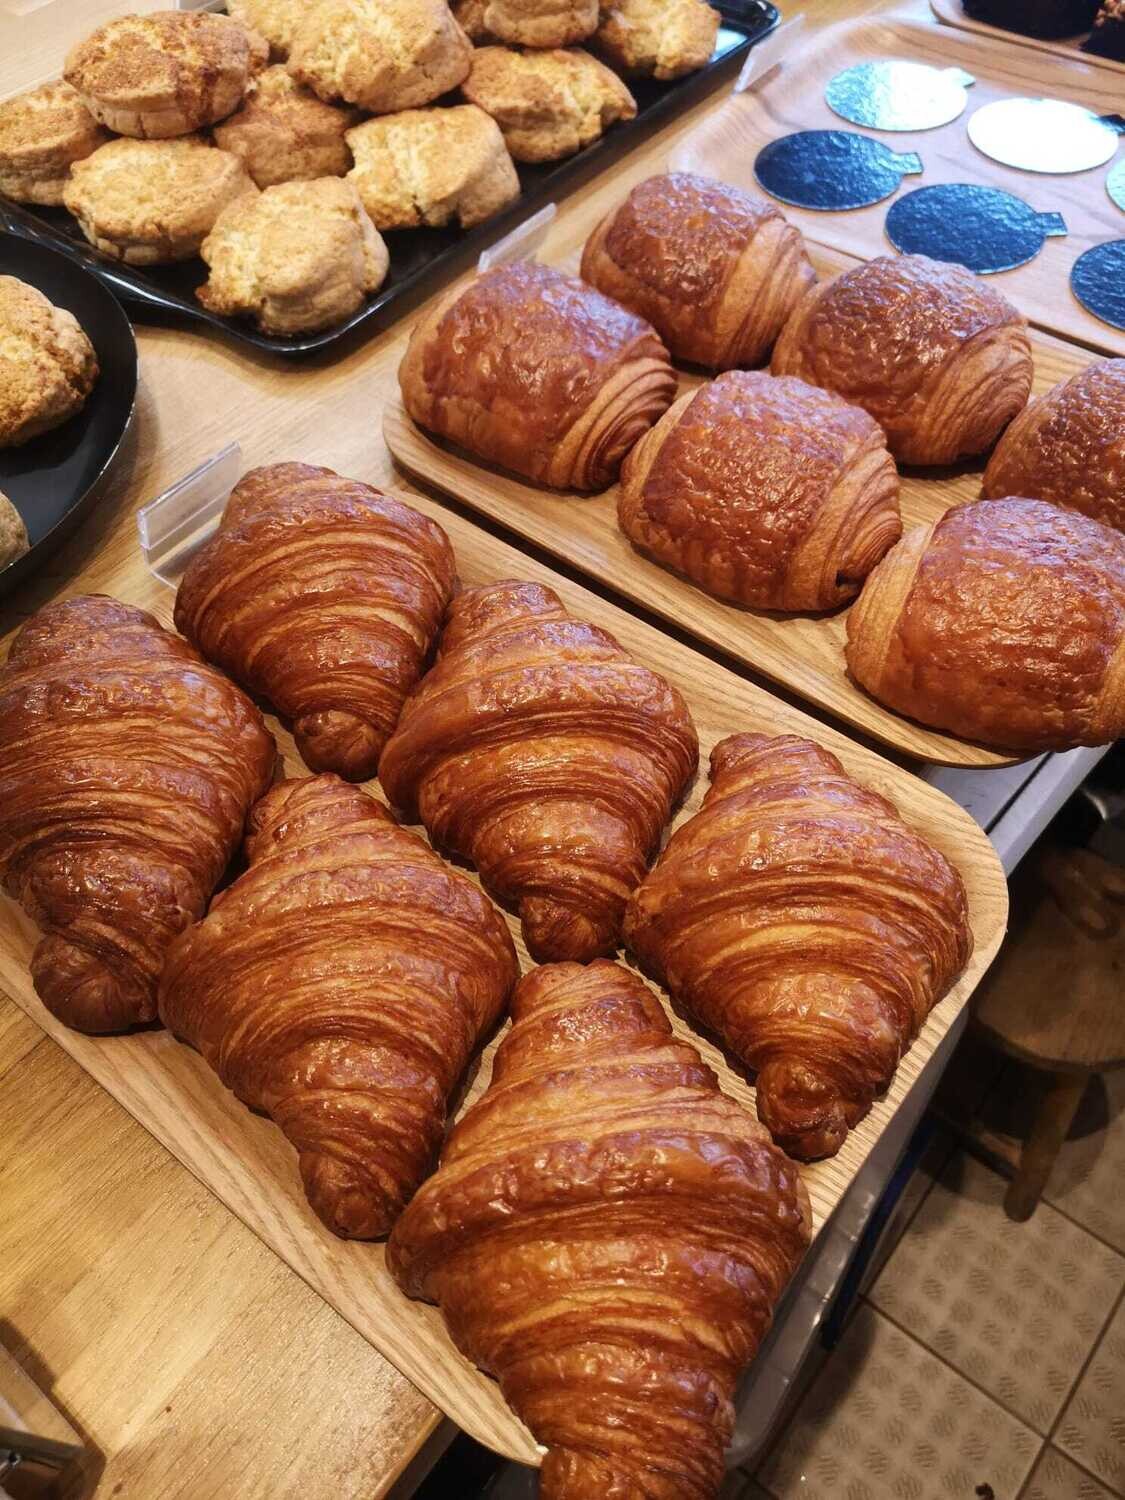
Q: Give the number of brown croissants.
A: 6